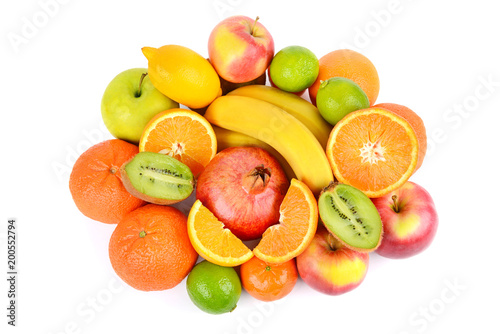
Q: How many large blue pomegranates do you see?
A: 0